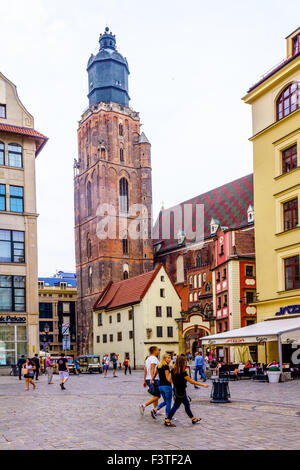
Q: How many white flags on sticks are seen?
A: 0